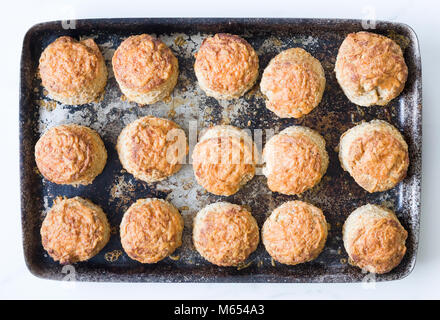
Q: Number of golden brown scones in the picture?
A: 15